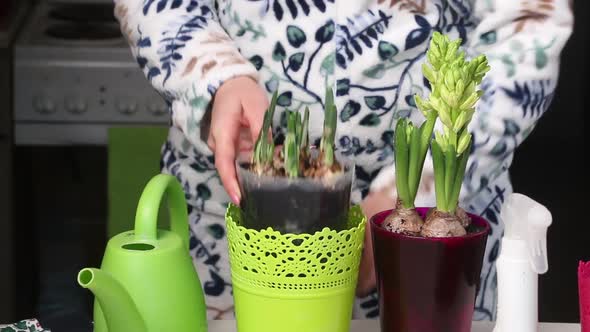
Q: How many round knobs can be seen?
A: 4